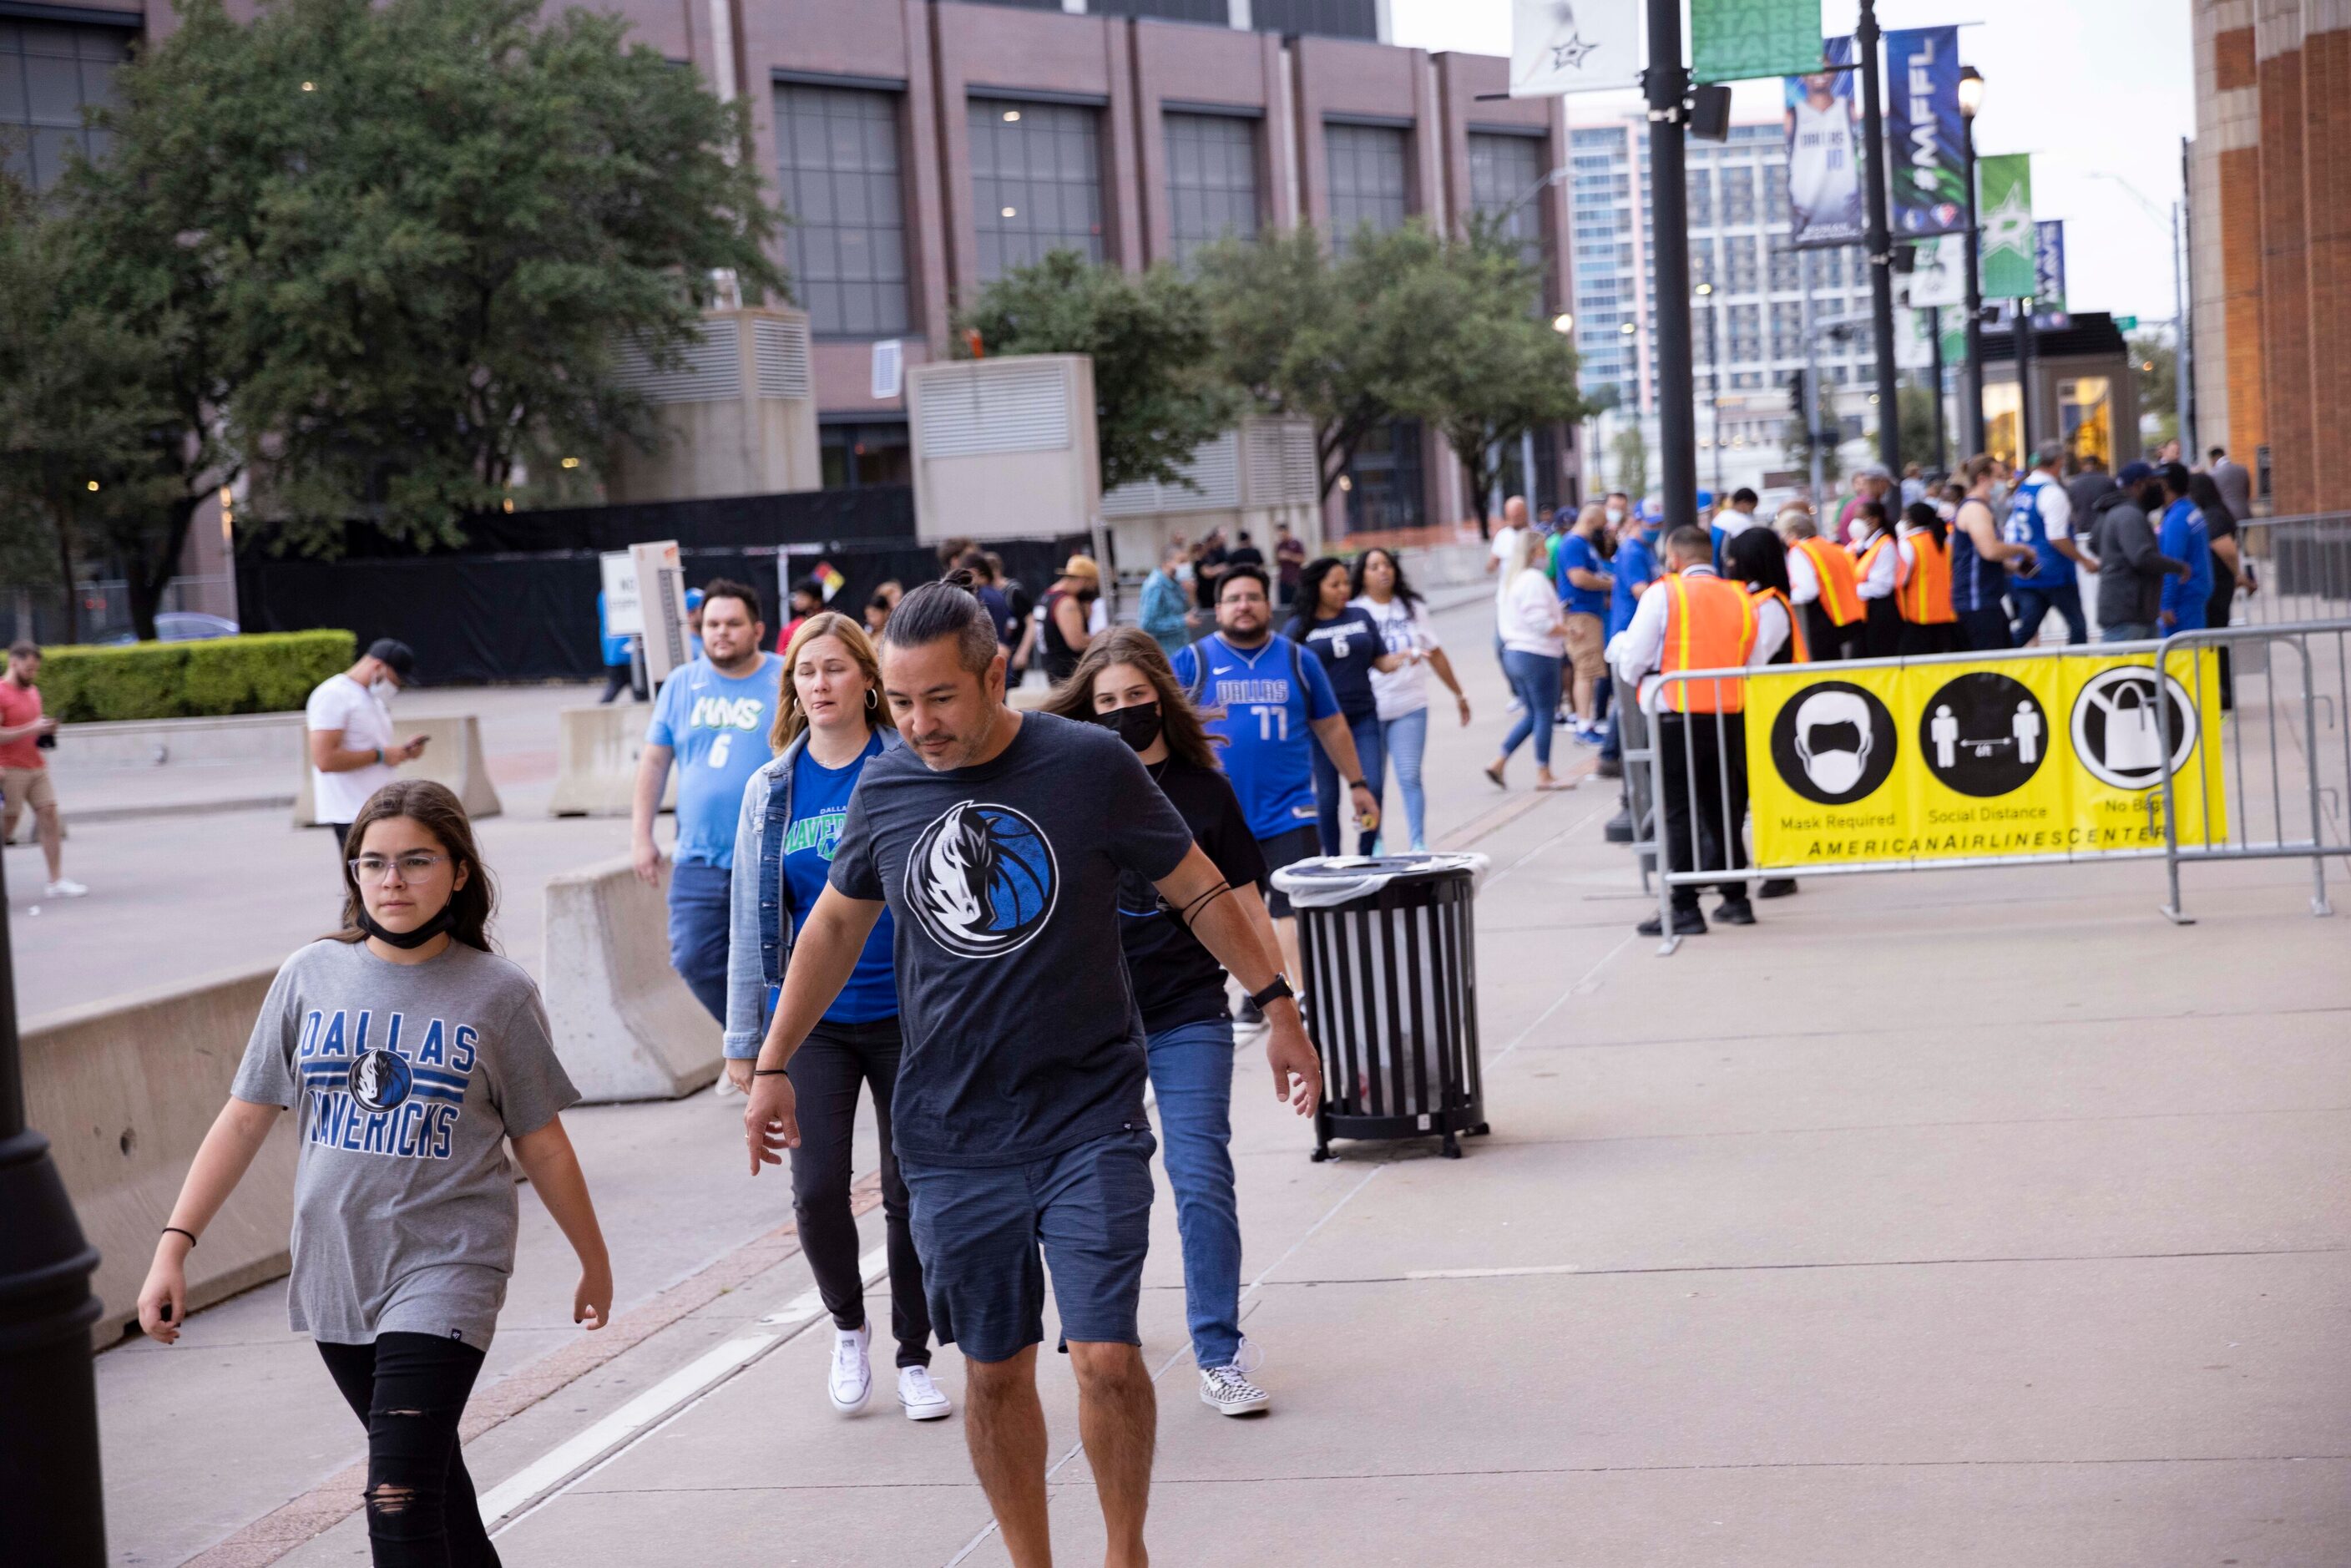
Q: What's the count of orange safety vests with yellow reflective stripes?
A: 5